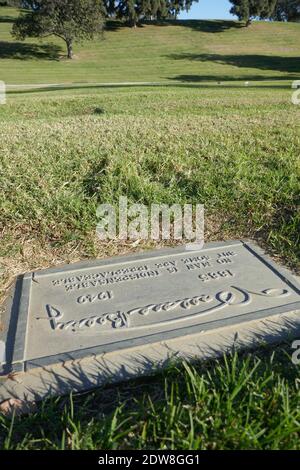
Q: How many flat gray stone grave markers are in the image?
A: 1